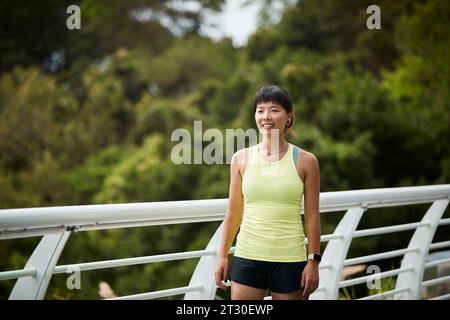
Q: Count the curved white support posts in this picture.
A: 4